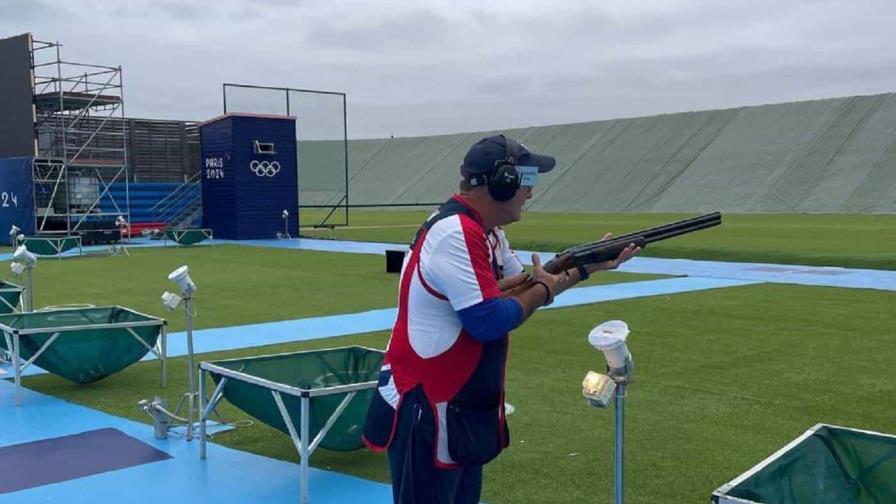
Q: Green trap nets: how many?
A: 6